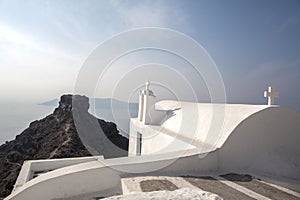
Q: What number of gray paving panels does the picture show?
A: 3